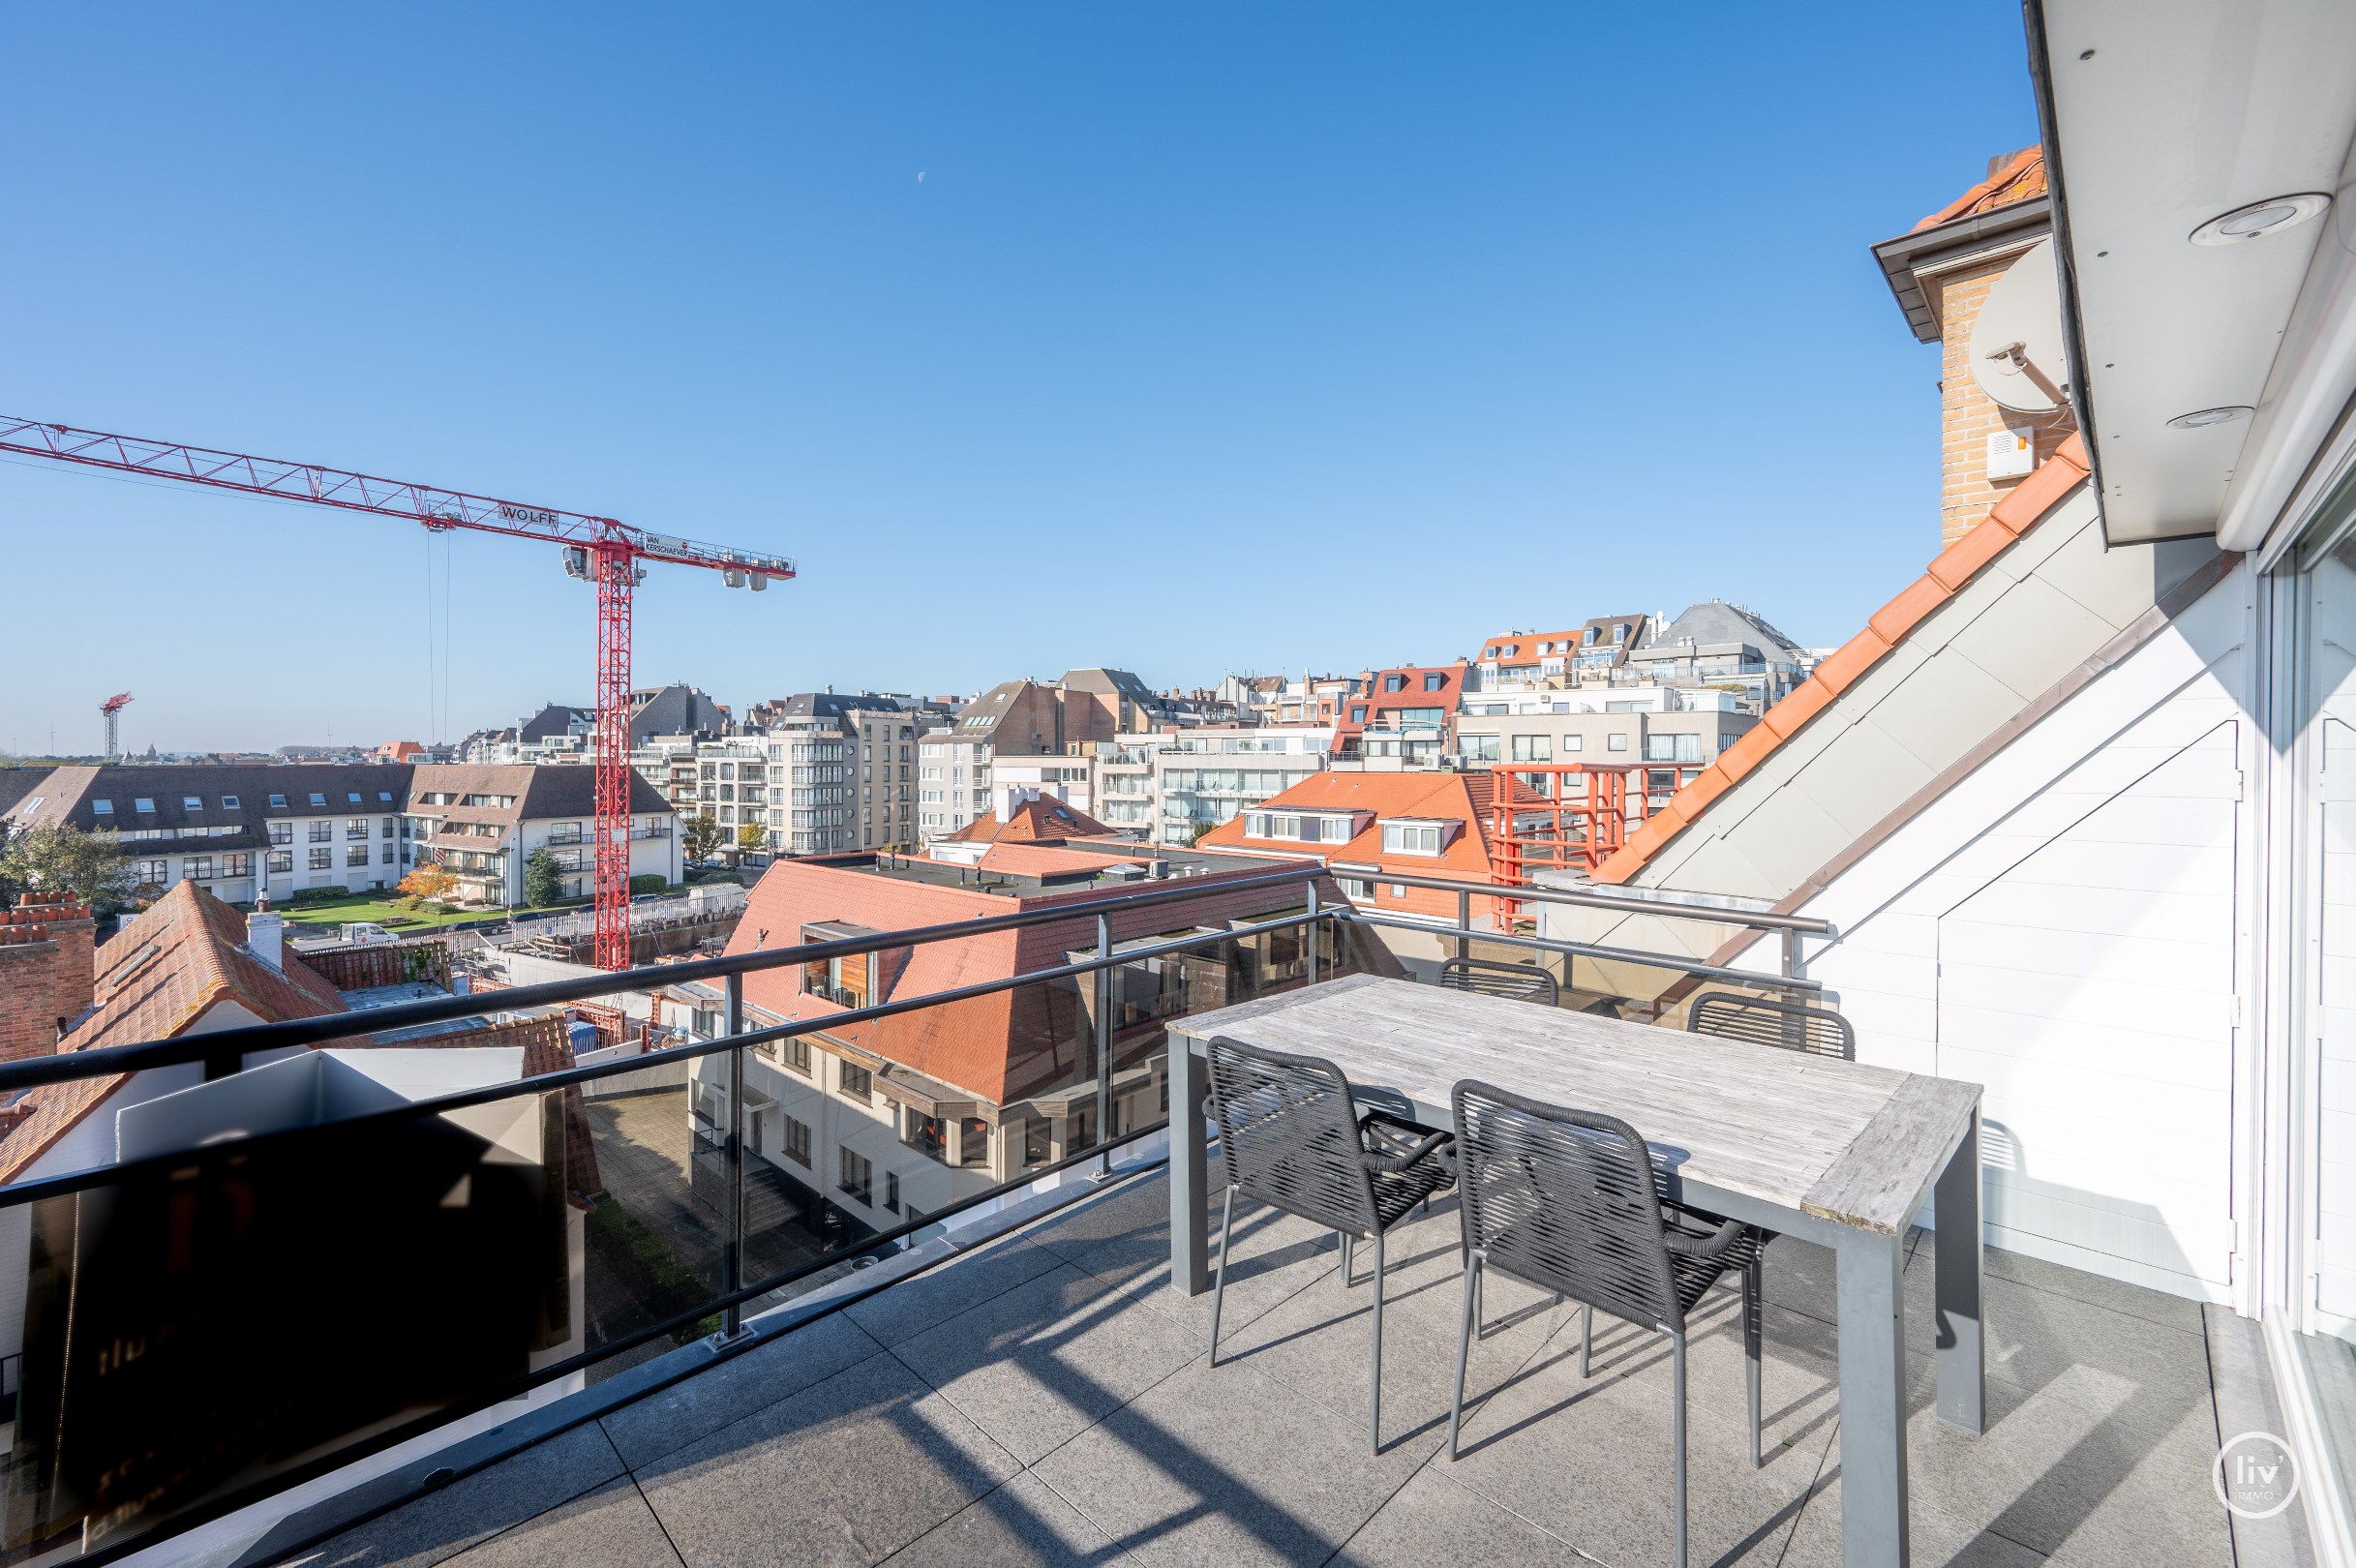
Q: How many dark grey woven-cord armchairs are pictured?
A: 4